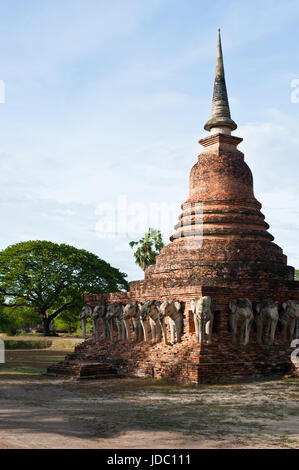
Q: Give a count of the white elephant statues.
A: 10